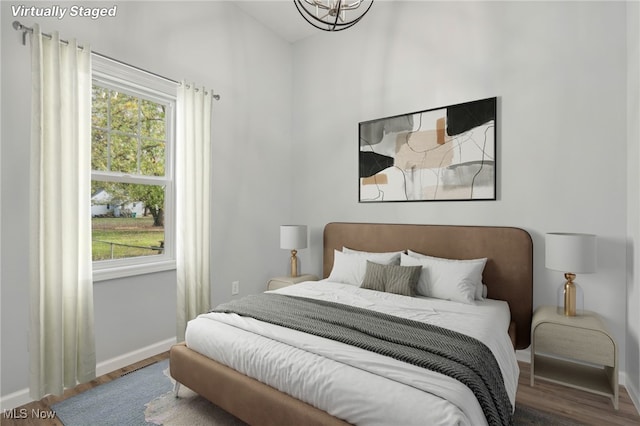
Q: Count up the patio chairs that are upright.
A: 0